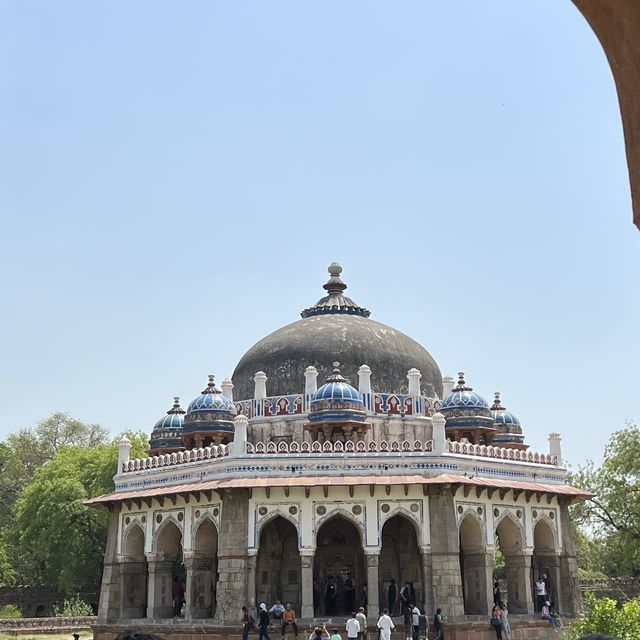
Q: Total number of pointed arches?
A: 9